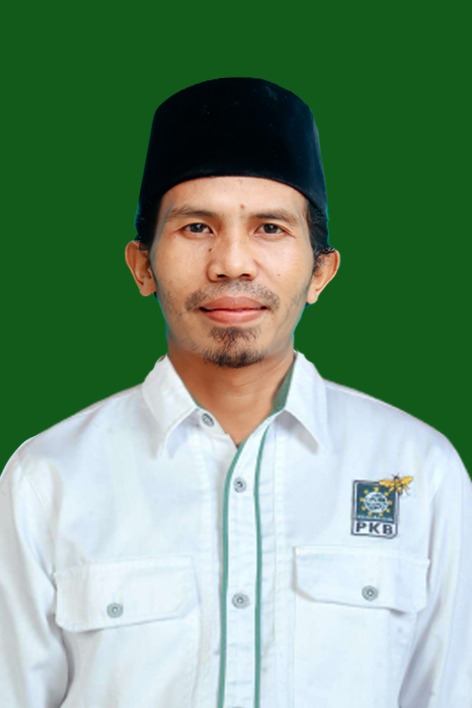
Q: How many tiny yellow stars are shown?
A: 9